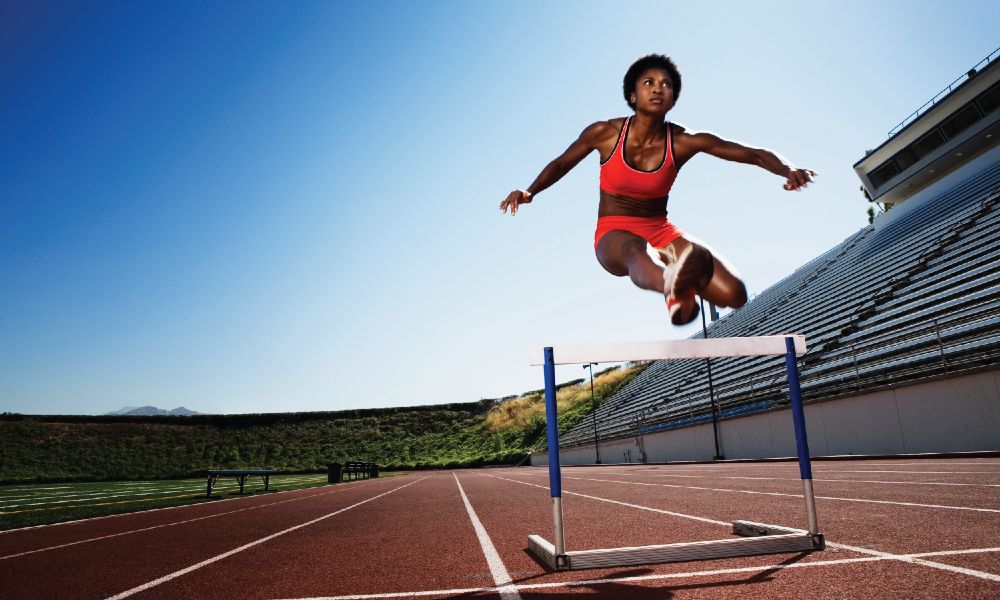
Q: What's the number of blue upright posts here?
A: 2